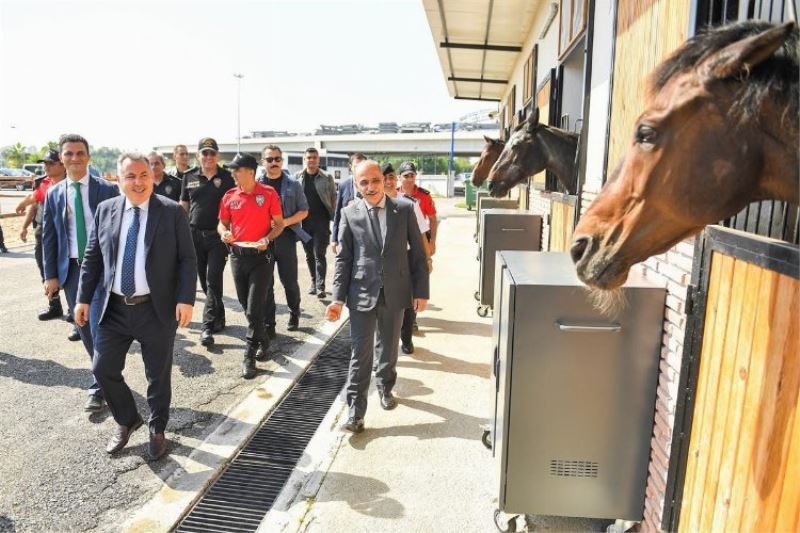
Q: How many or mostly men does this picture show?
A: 13